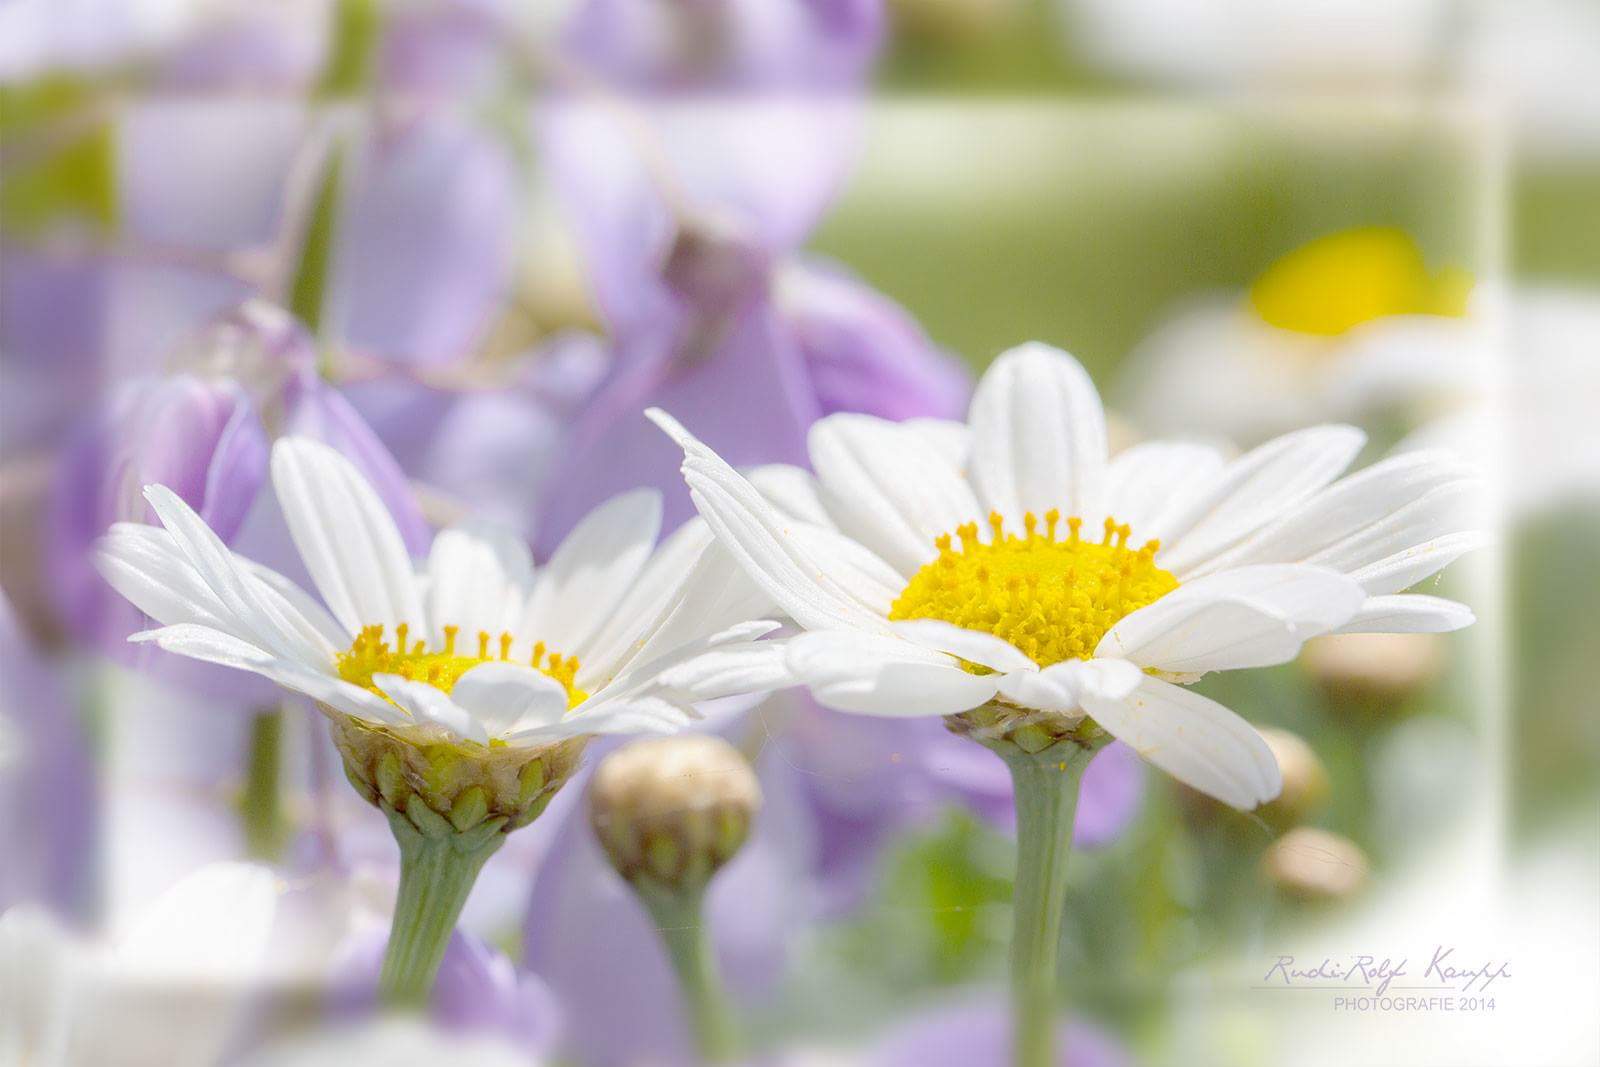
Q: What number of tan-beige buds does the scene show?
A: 4